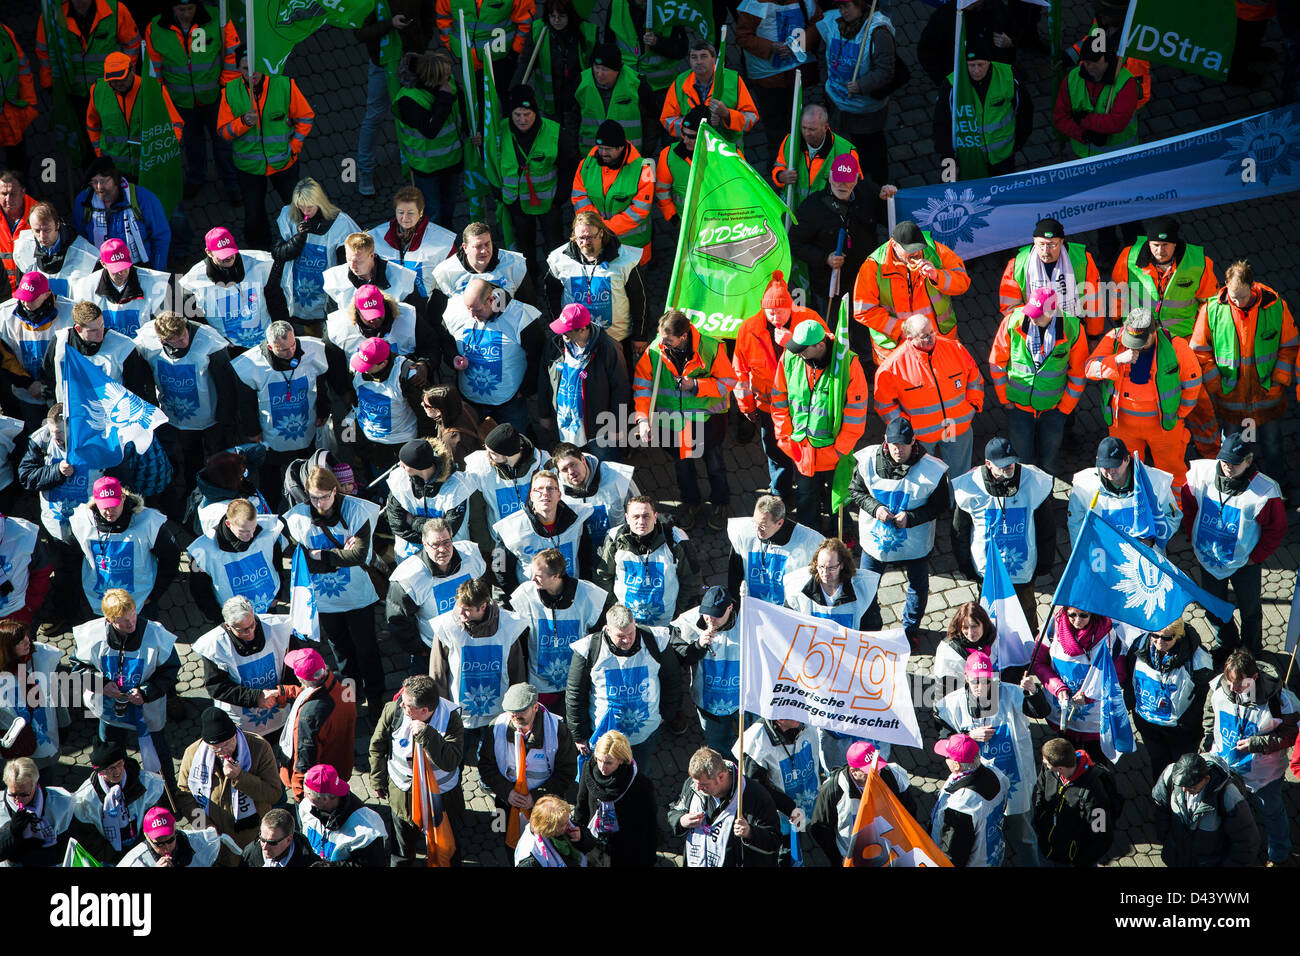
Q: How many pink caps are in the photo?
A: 15